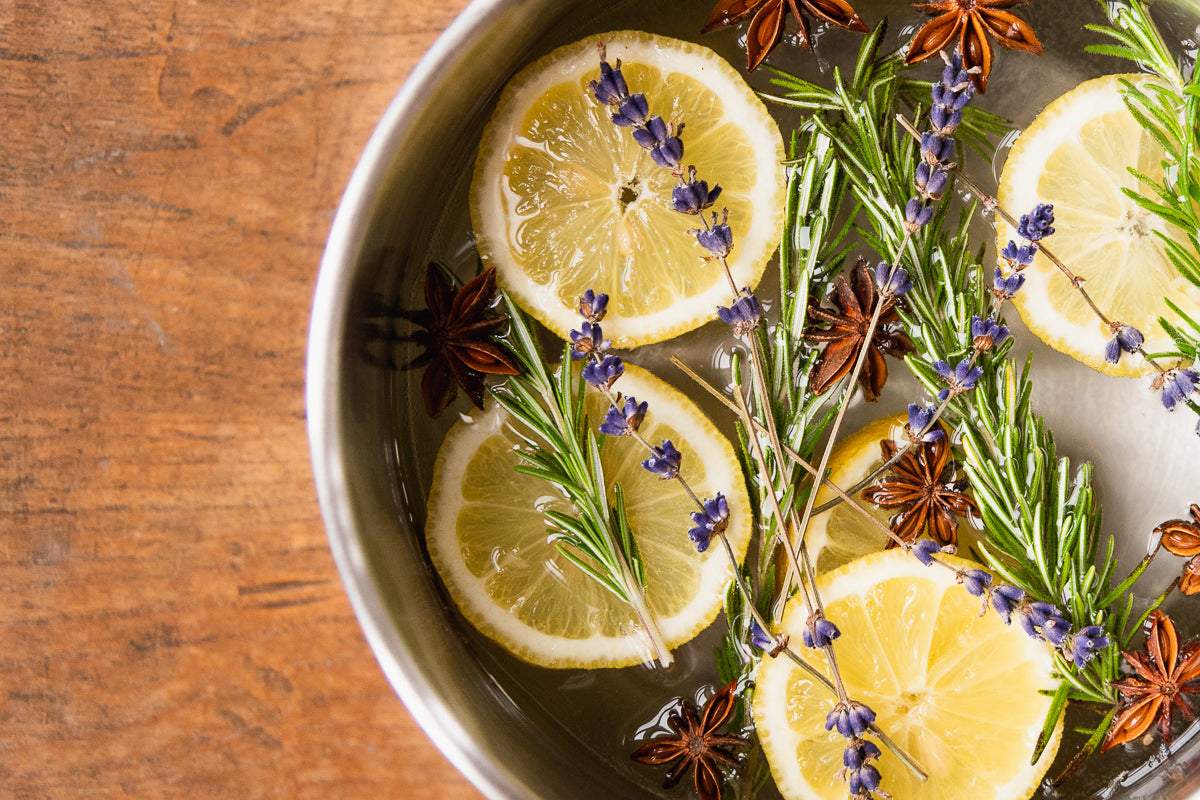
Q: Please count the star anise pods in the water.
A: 8